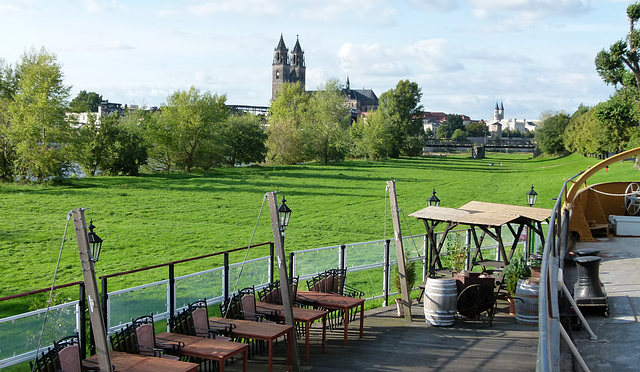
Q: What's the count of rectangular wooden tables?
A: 5